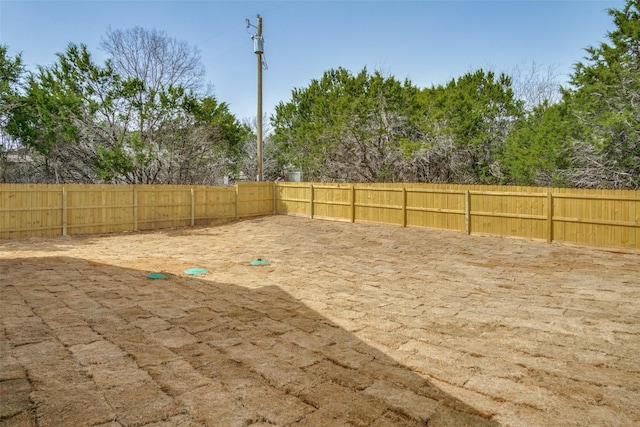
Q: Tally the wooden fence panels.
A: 11